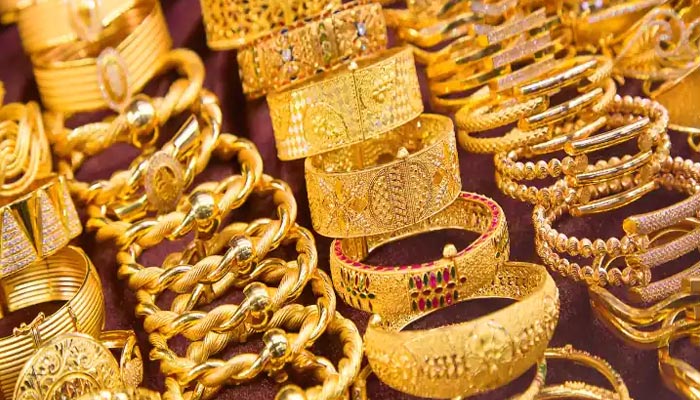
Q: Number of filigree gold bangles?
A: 6